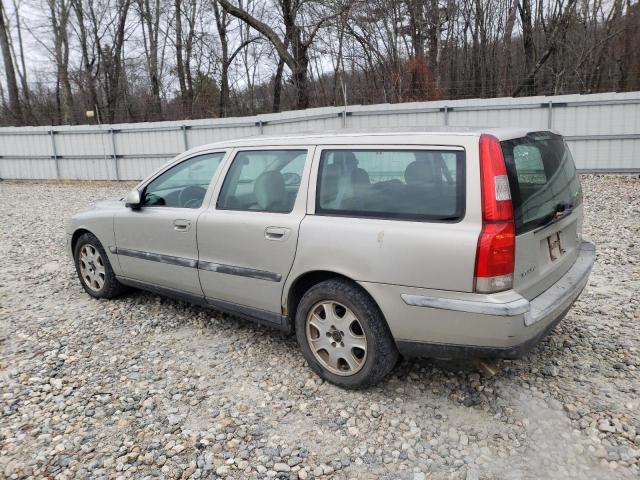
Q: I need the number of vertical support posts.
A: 7